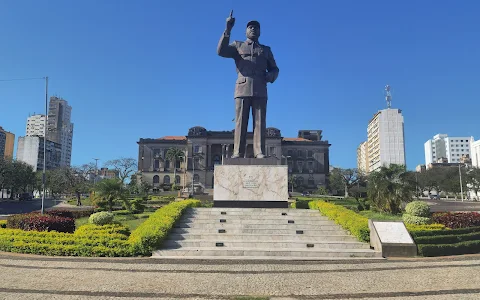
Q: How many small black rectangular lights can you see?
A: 8